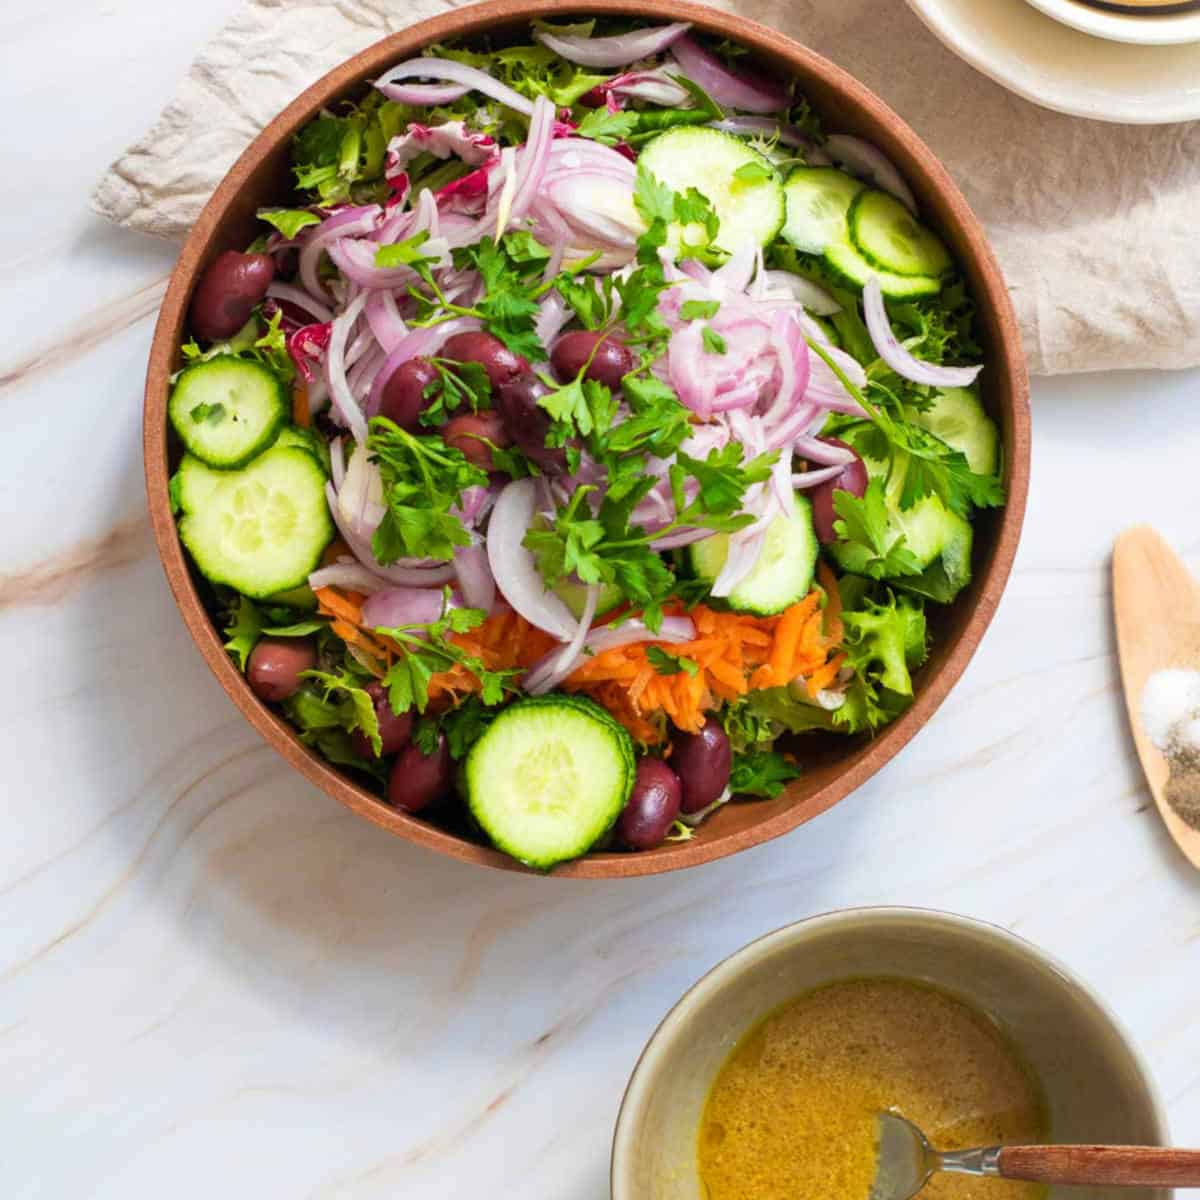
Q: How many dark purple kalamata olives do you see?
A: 12